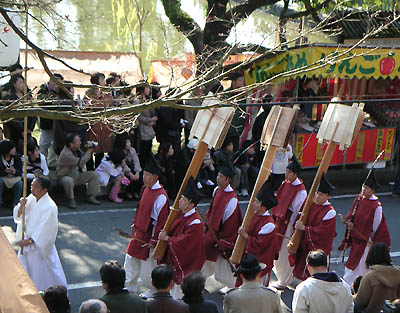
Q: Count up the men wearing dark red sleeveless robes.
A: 7